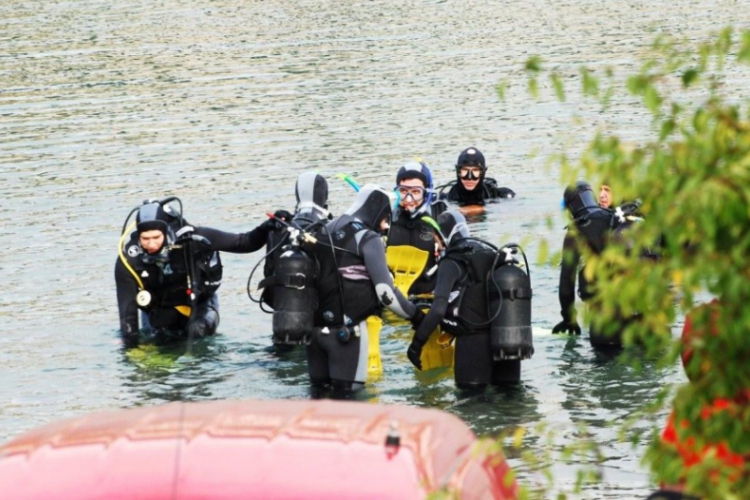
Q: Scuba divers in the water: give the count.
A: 8